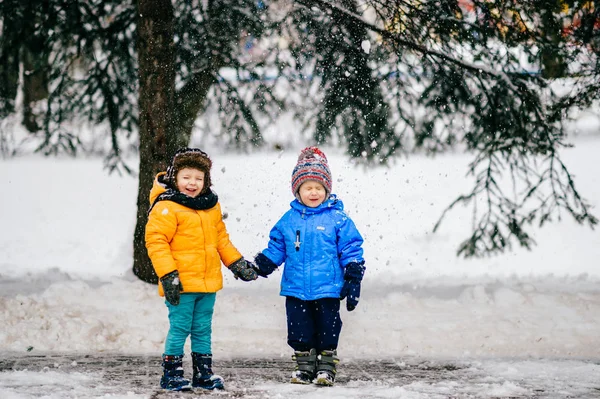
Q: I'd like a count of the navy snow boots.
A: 2